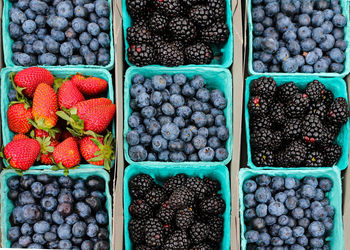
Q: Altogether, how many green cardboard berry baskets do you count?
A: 9